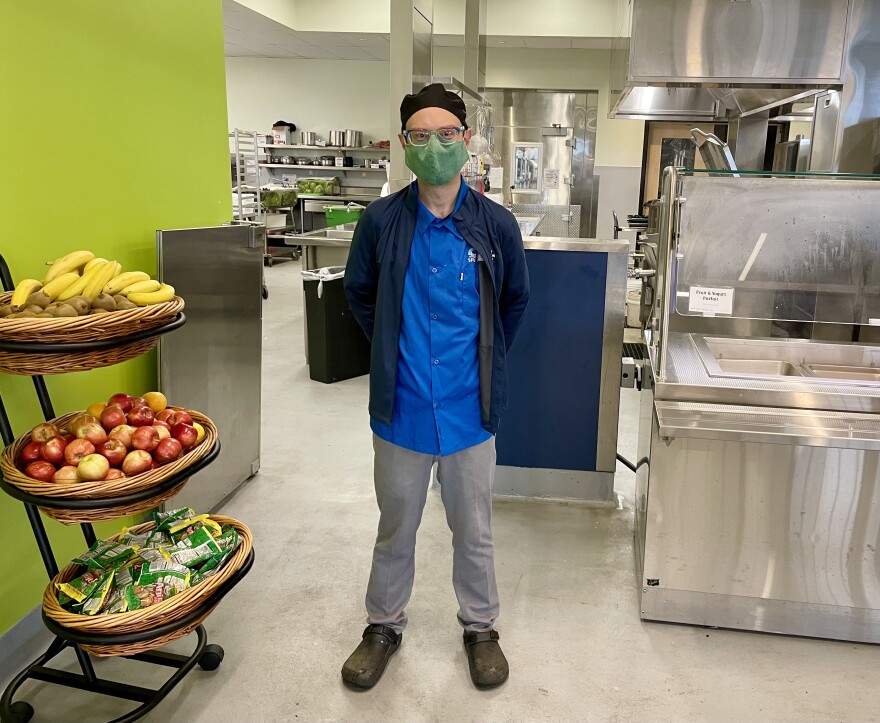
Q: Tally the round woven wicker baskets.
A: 3